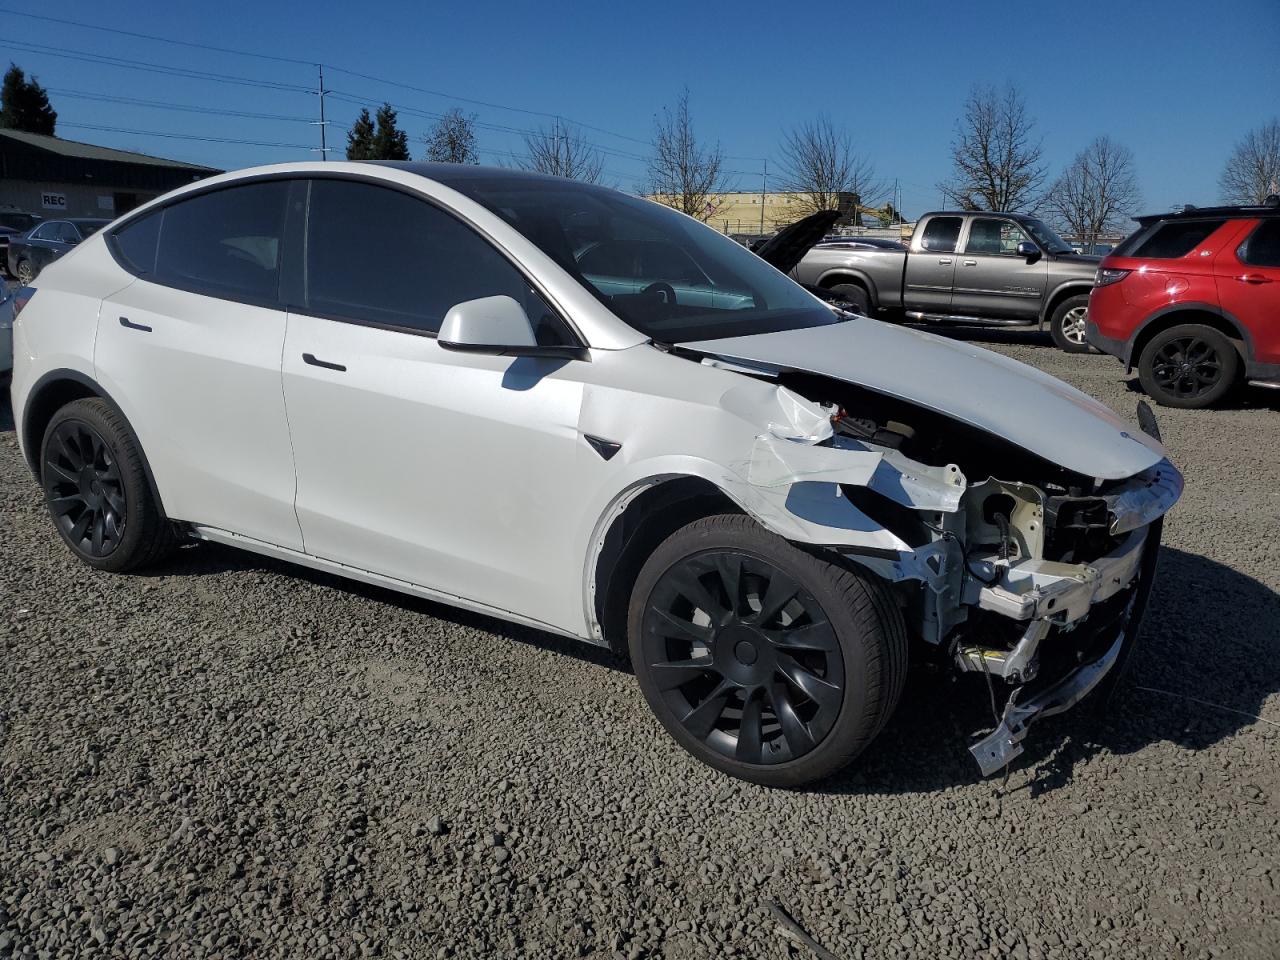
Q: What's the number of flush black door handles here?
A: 2